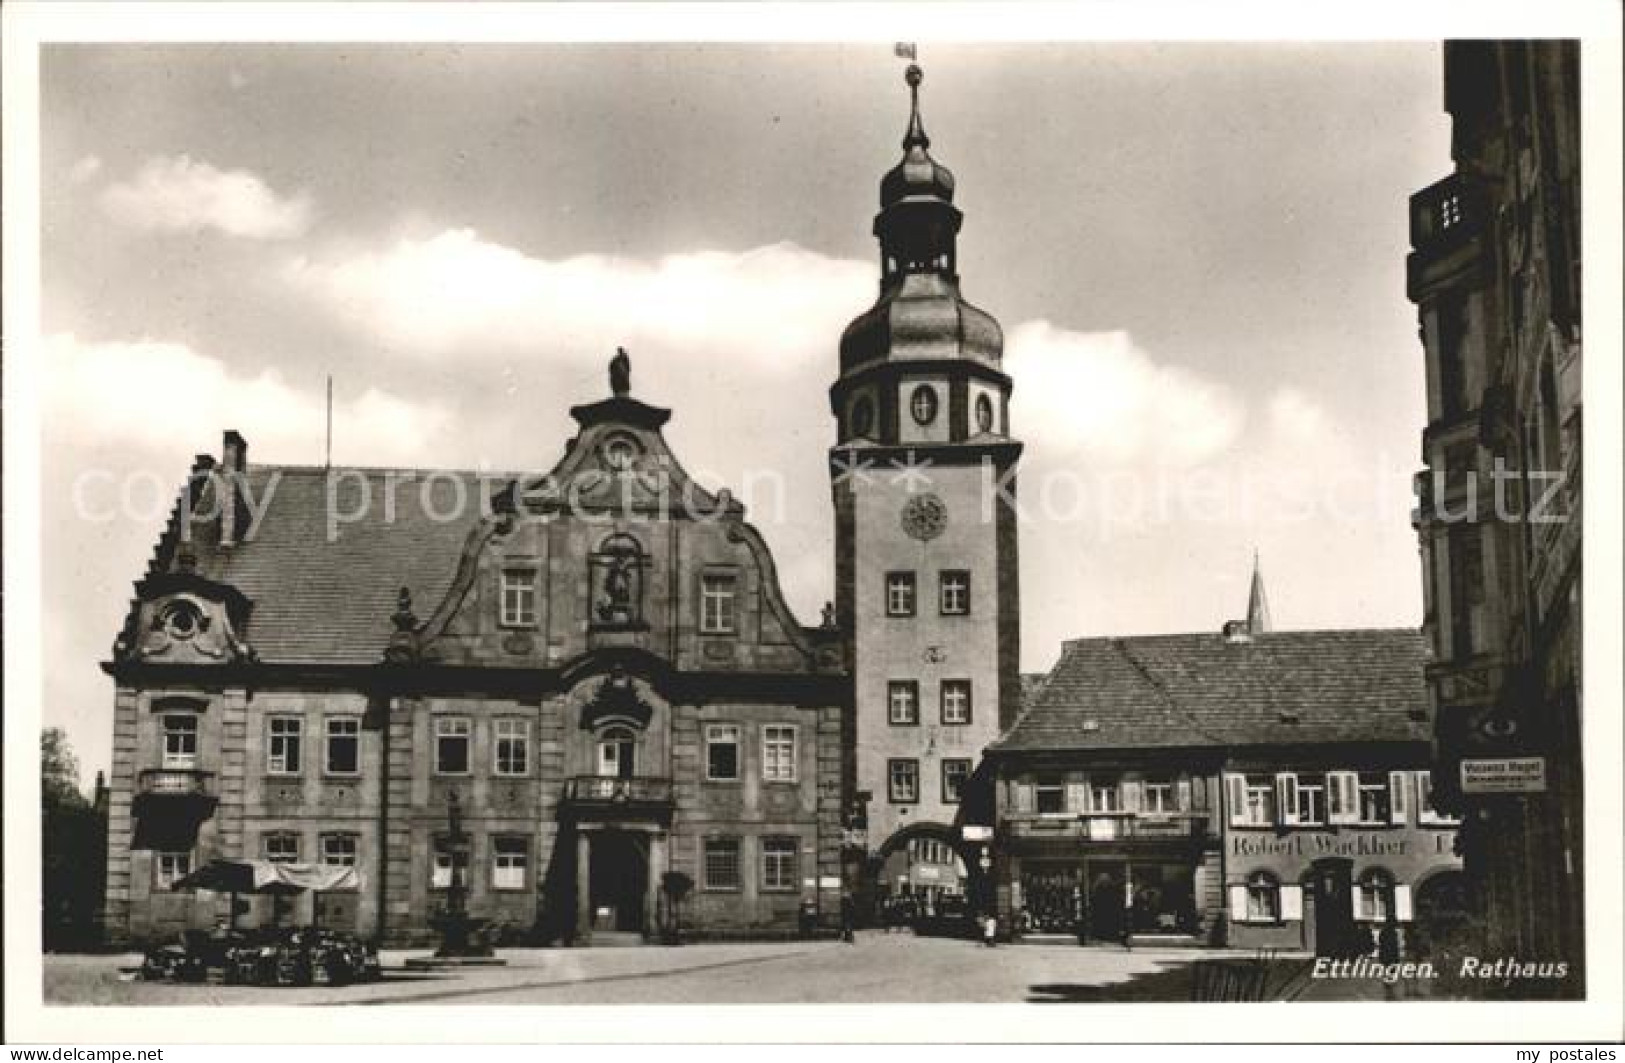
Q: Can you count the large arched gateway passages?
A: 1